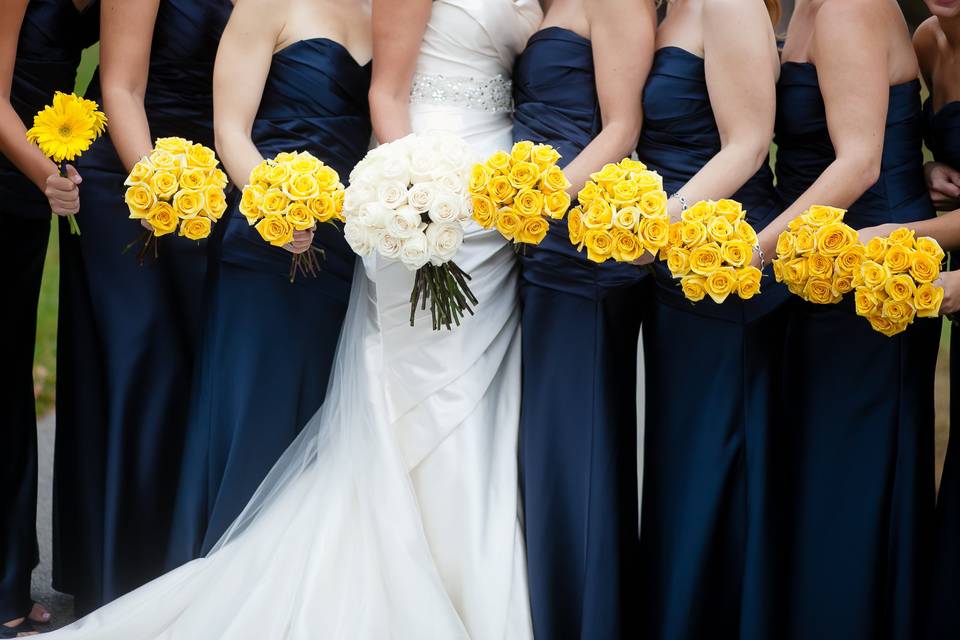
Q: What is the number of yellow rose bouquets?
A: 7